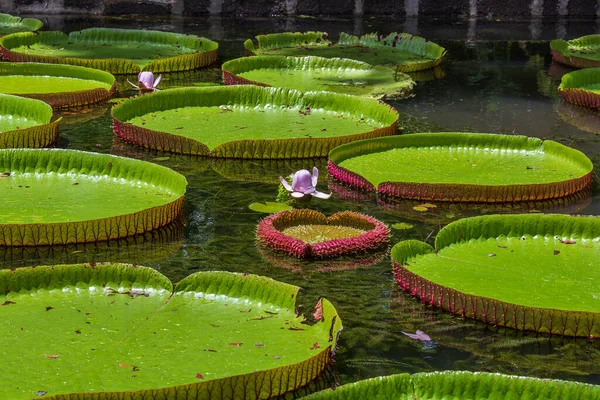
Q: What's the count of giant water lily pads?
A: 15